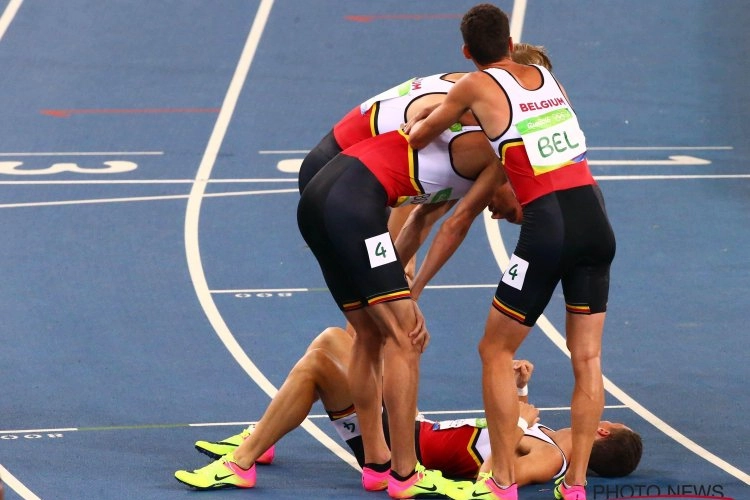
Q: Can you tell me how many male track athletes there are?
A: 4